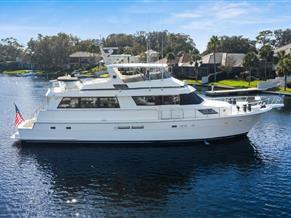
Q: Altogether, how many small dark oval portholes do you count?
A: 3